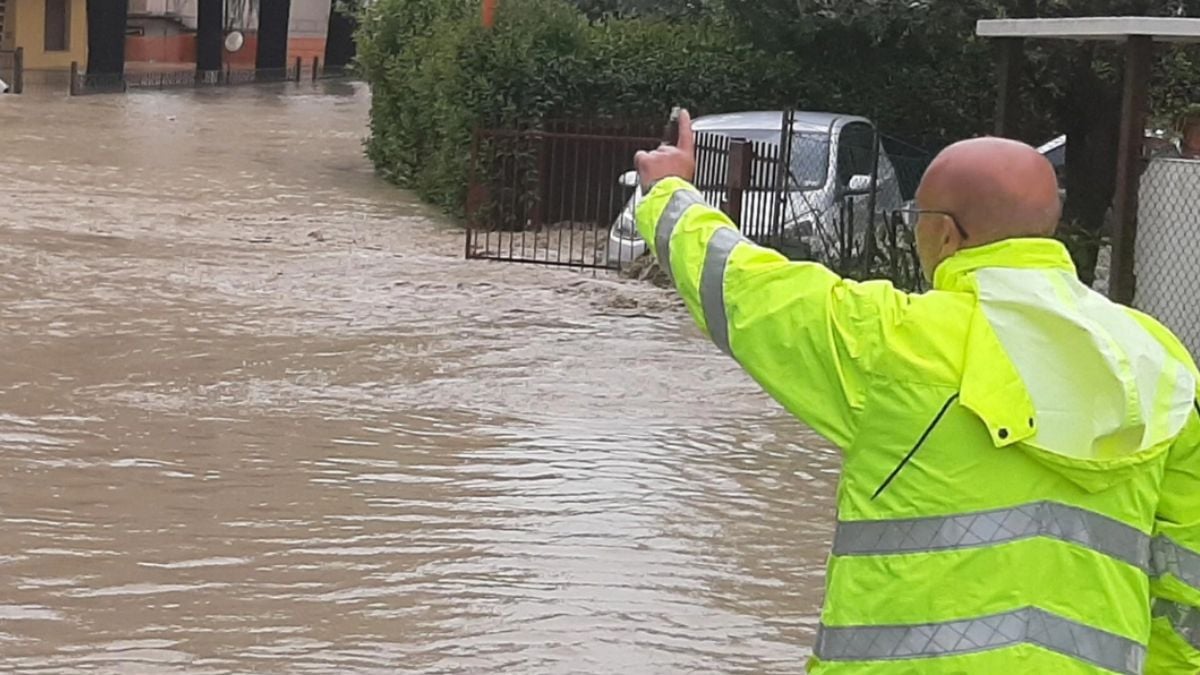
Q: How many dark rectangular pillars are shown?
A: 4